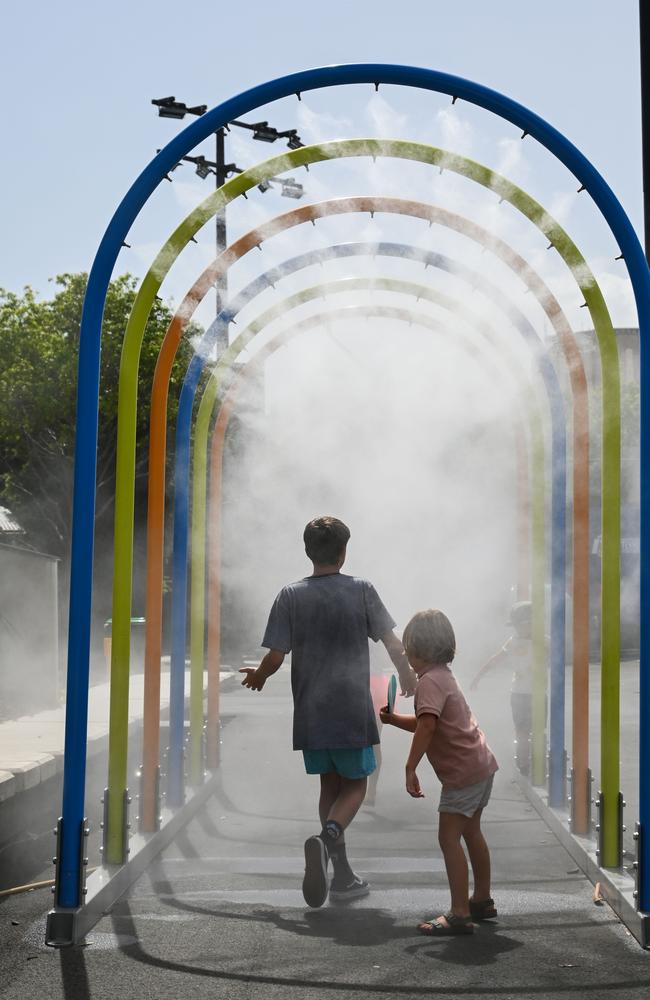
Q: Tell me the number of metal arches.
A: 6